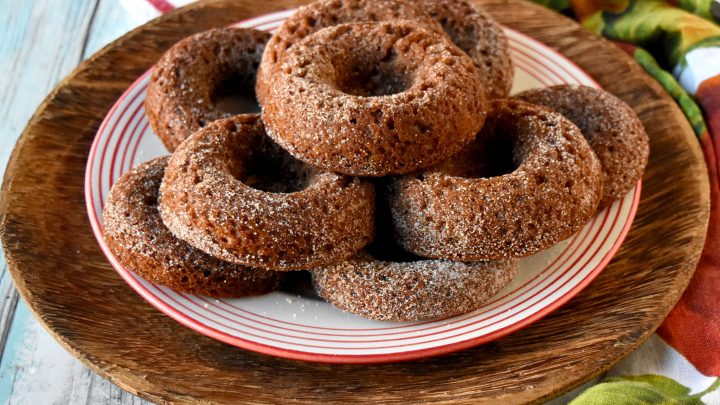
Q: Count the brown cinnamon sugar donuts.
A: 9